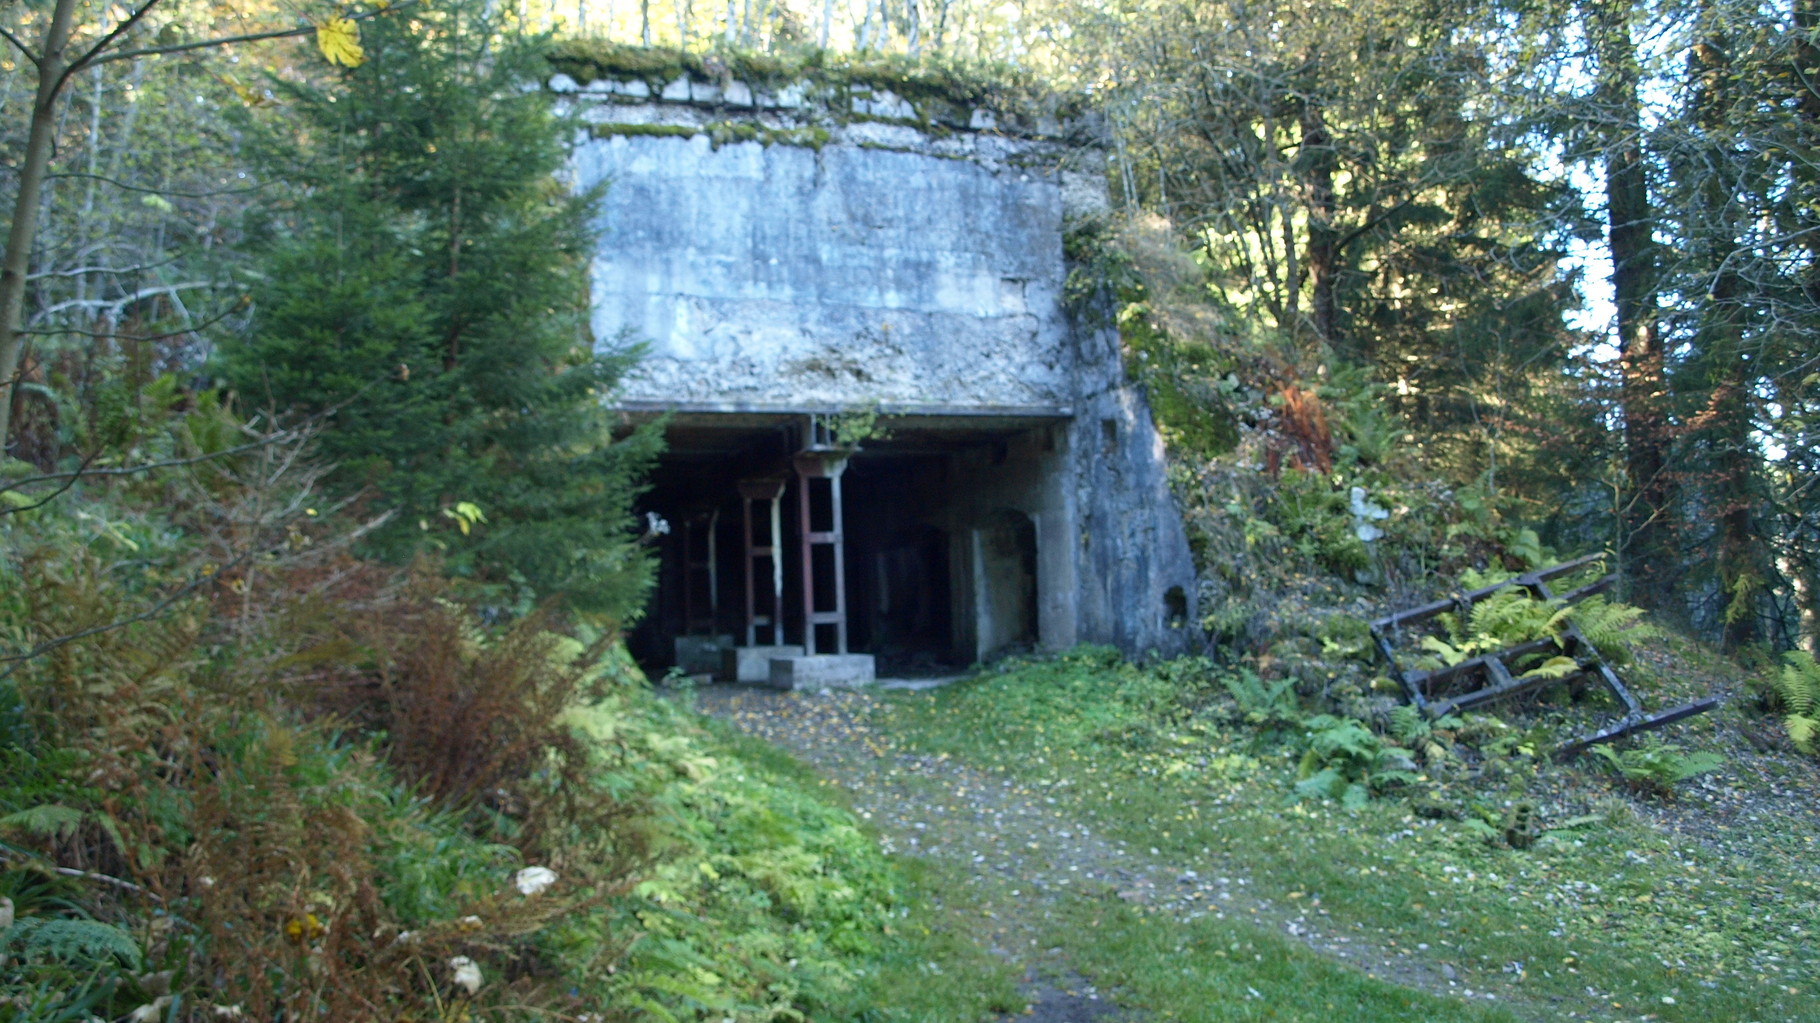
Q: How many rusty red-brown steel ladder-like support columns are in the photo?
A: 3